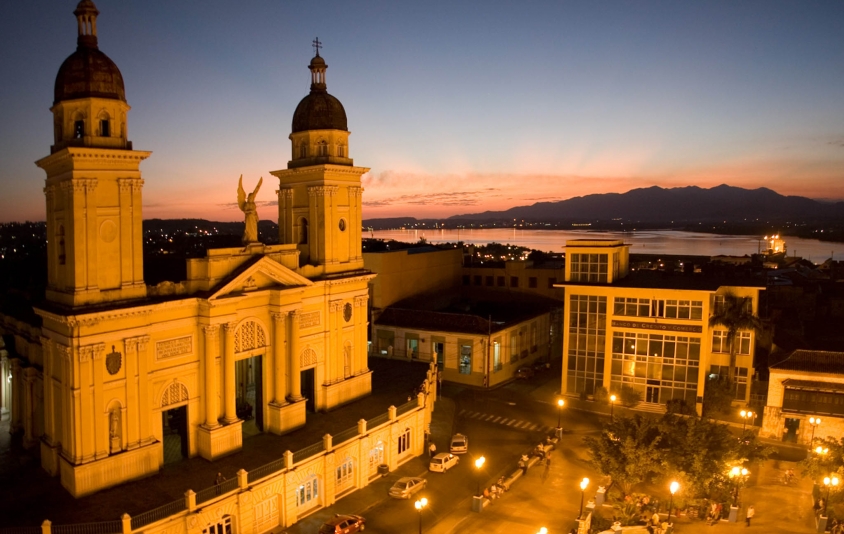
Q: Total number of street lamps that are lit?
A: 12